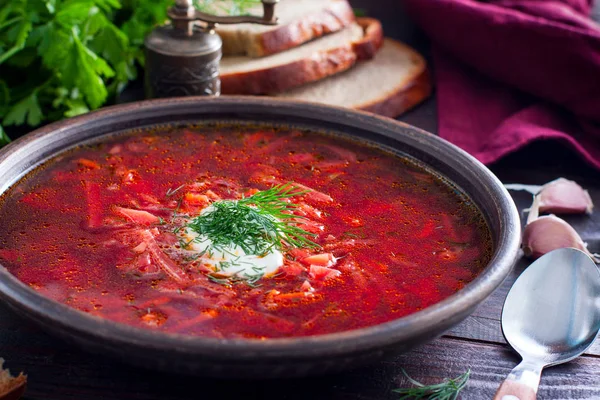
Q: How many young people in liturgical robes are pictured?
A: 0